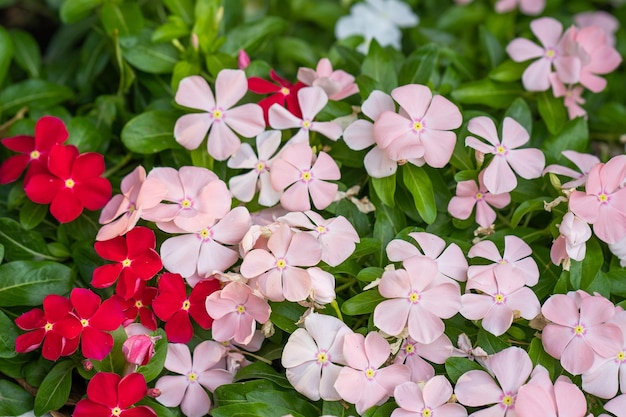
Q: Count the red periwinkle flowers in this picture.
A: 9